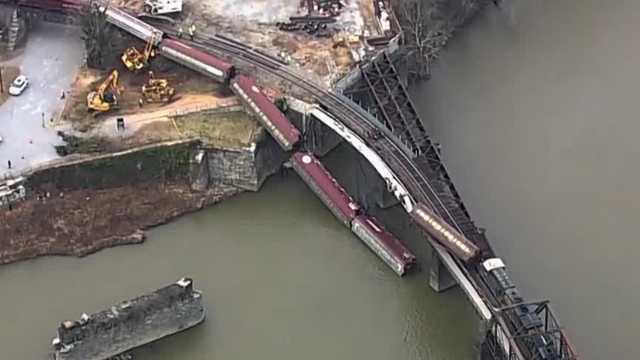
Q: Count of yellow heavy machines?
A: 3